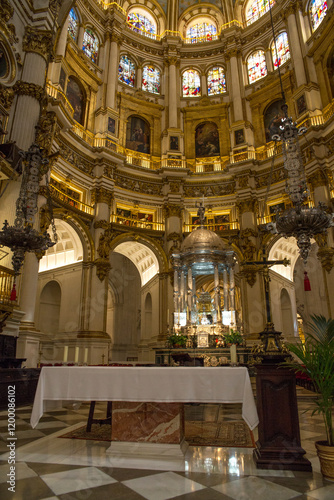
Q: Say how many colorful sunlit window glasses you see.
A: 12